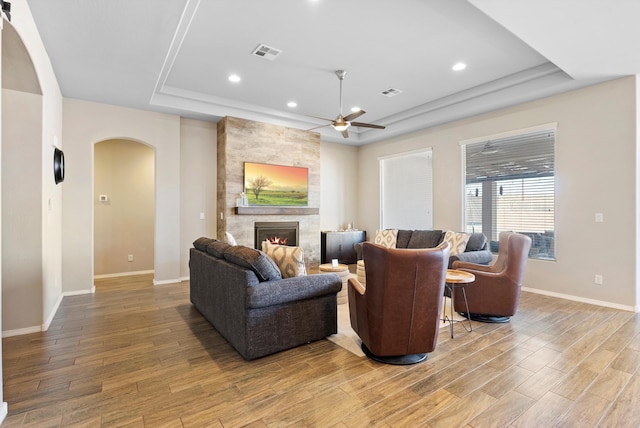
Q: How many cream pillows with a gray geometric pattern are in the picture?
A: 3